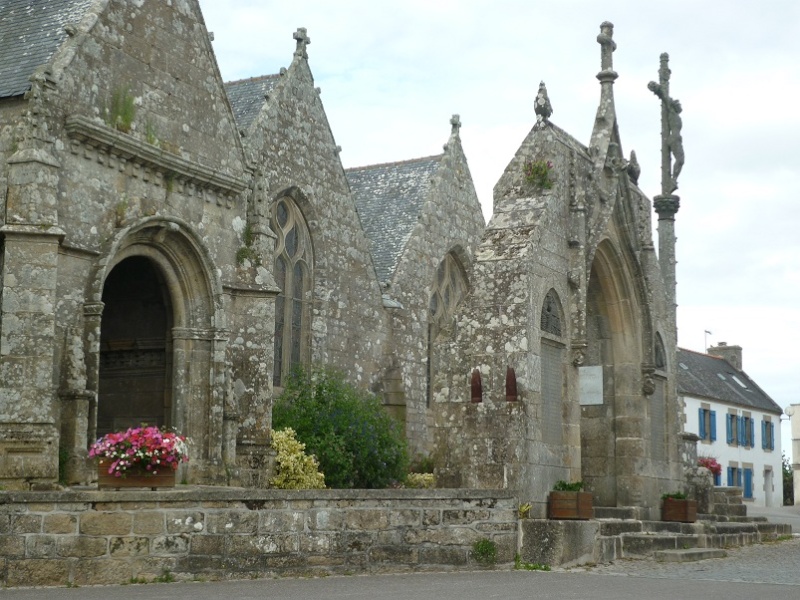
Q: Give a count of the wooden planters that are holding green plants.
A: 2